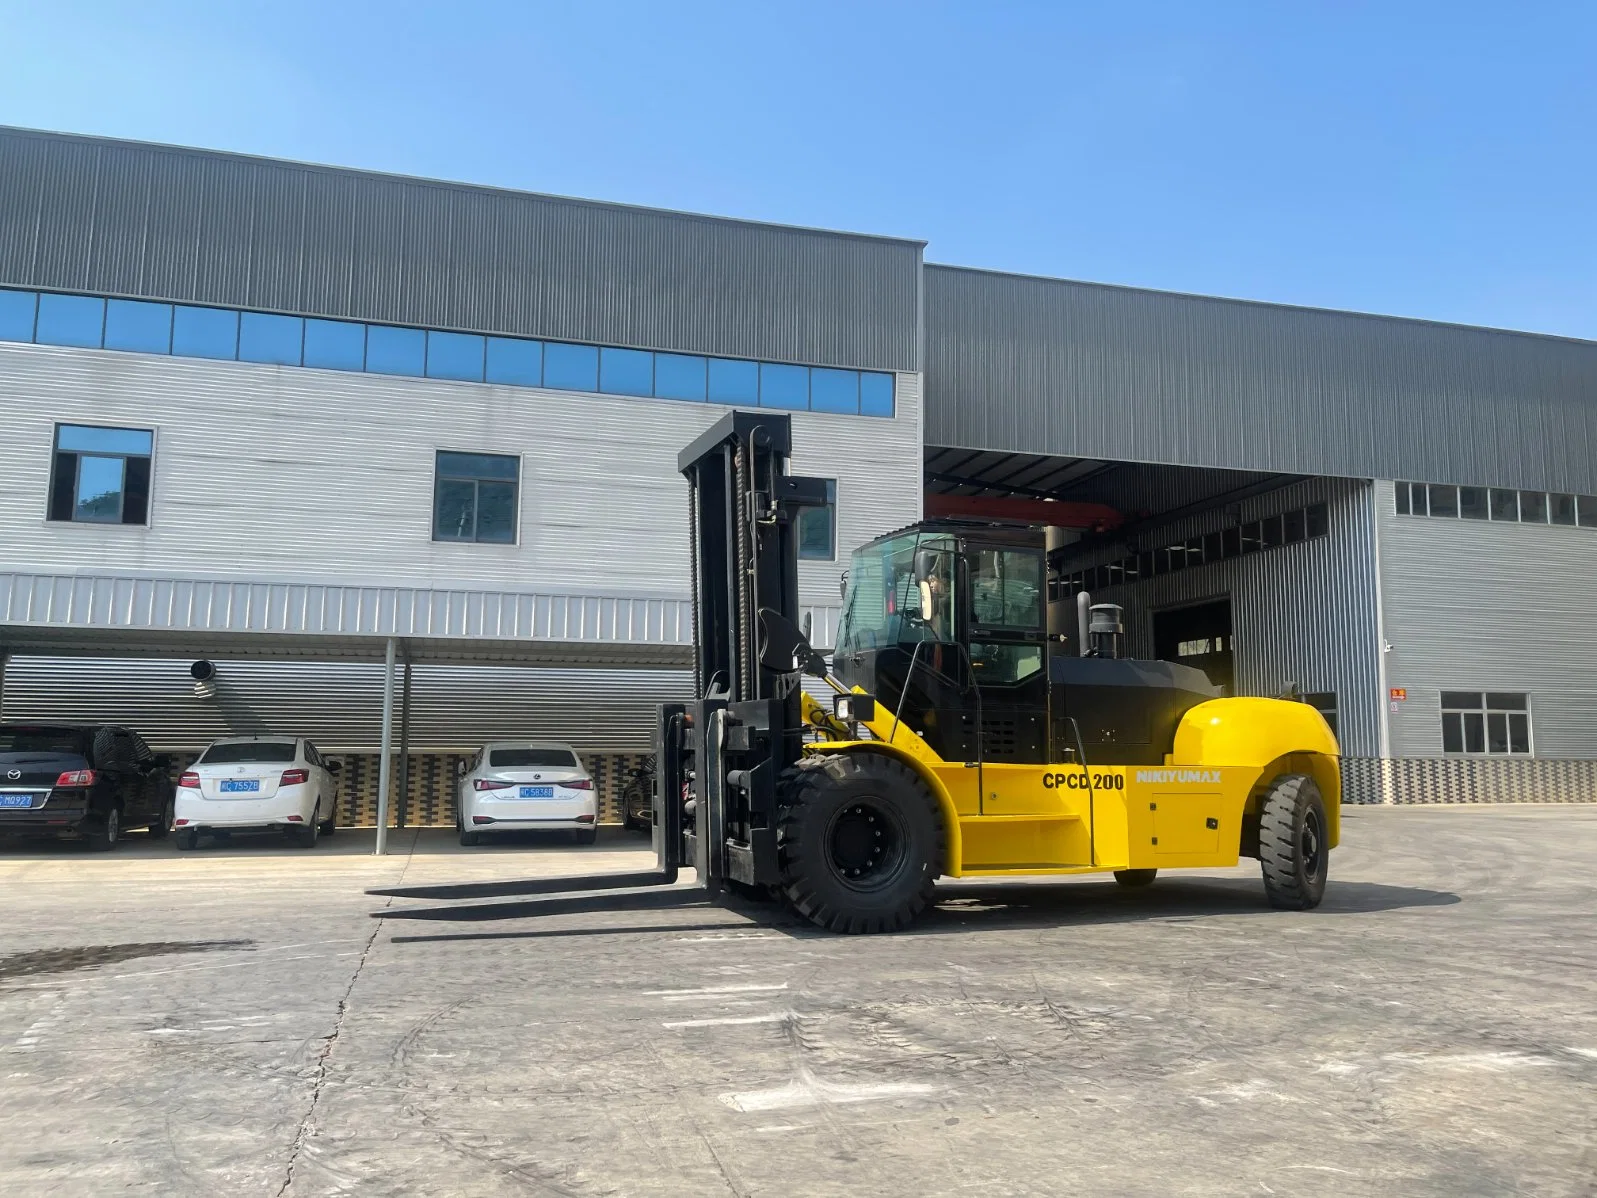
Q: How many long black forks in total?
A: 2